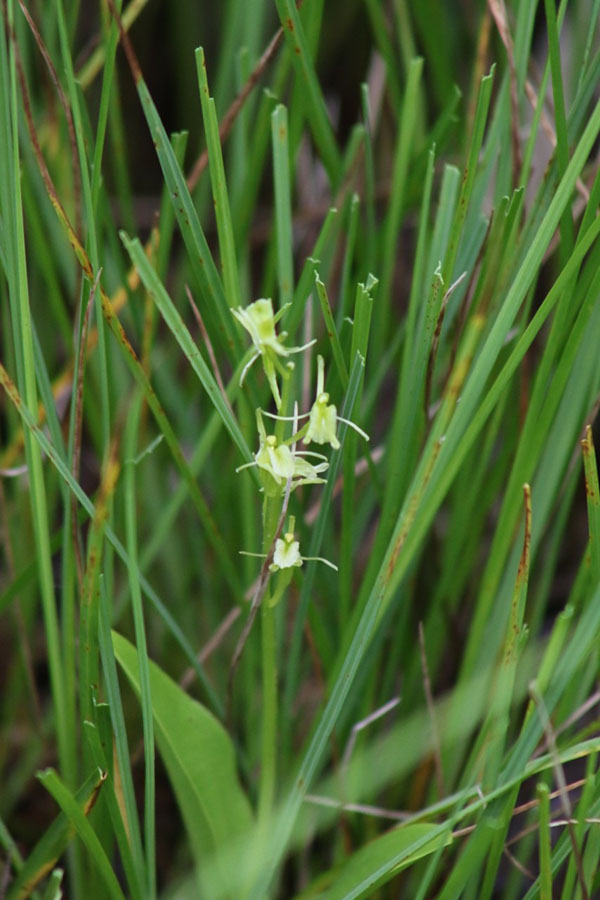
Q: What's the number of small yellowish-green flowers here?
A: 4